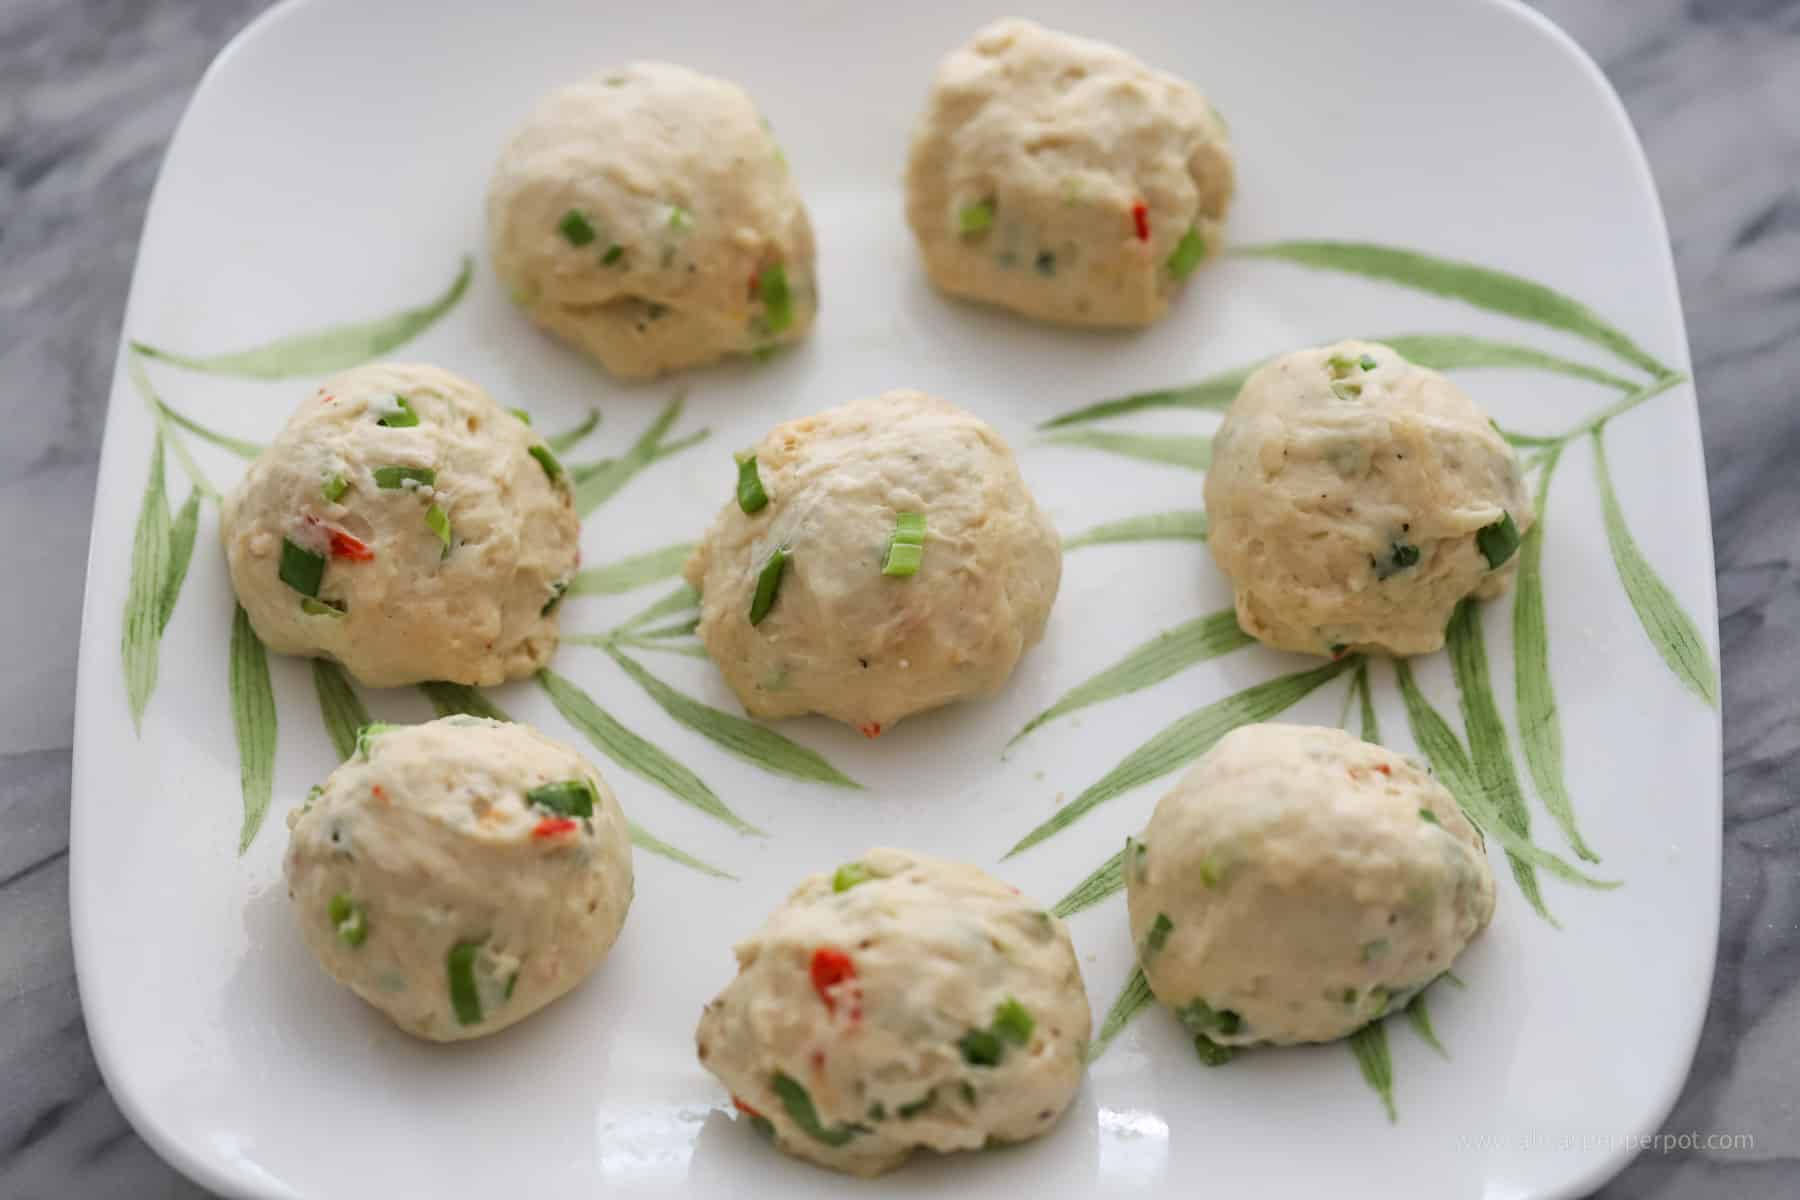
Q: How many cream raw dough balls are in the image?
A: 8